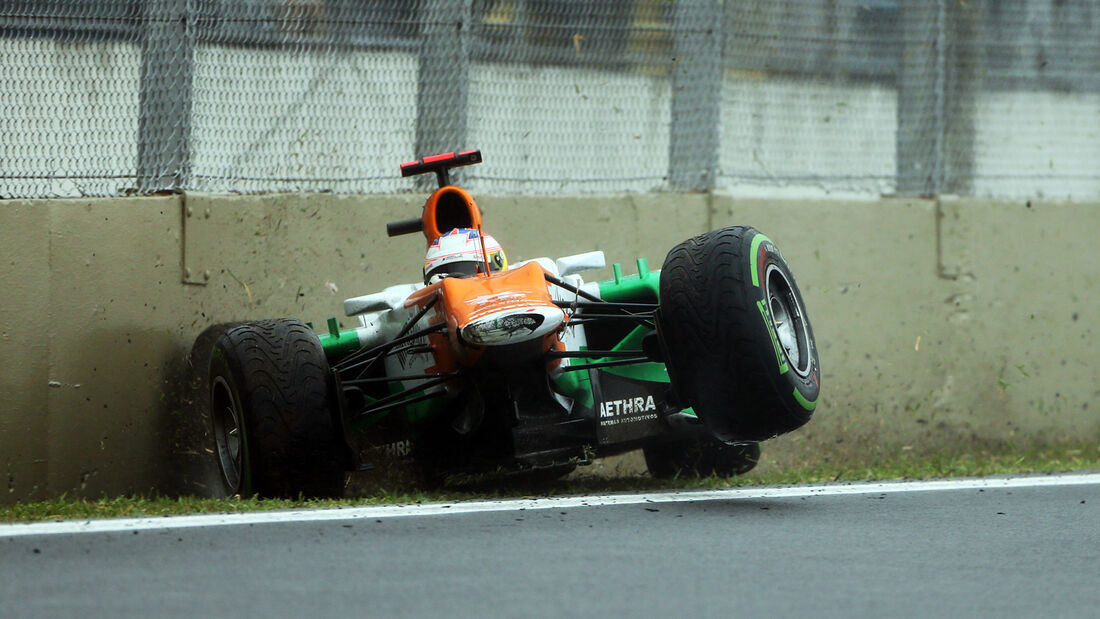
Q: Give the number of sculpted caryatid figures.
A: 0